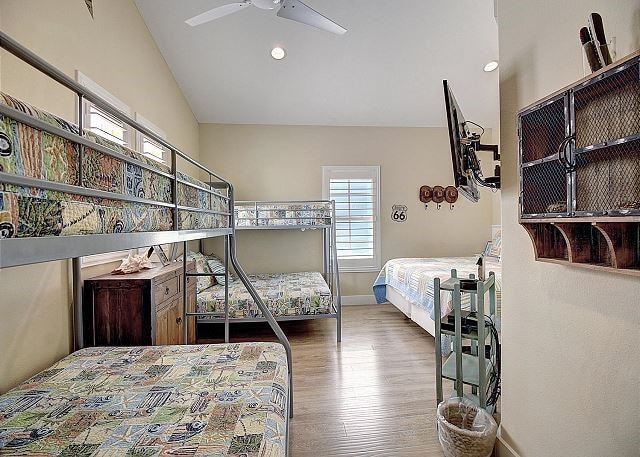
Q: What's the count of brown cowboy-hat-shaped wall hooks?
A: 3